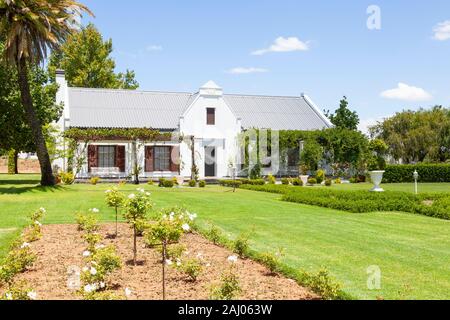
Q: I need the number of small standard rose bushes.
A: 3